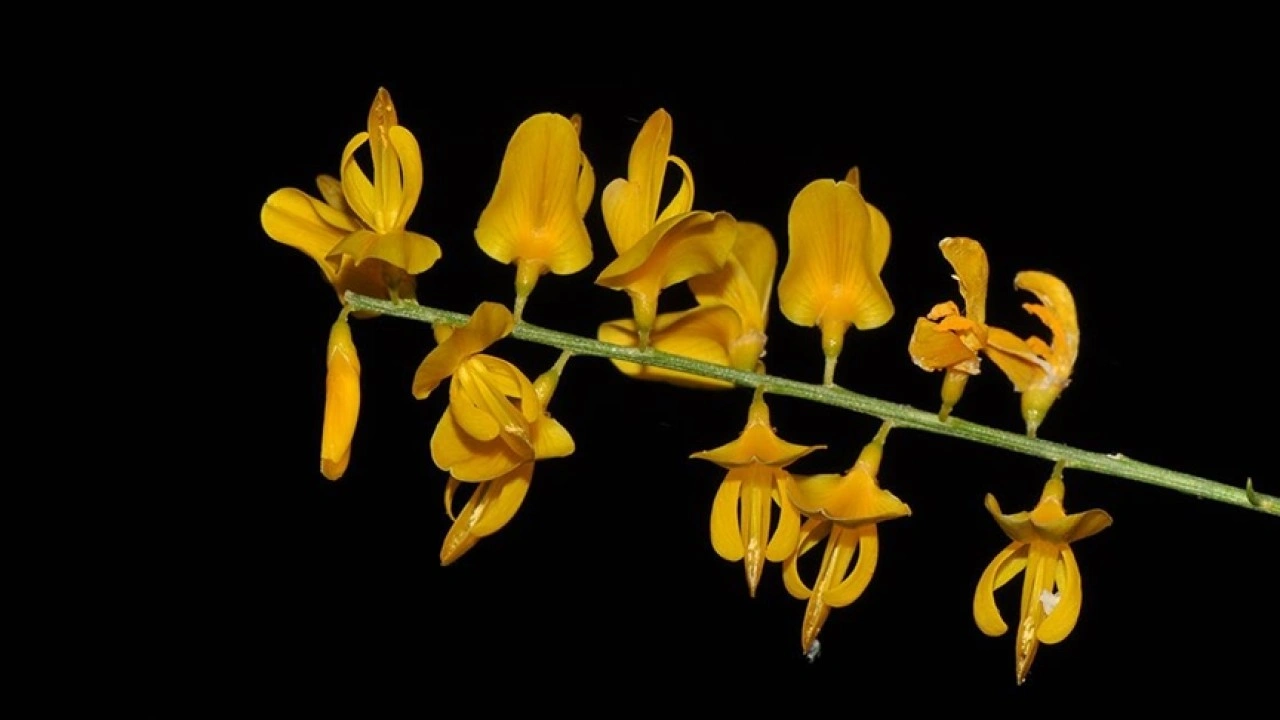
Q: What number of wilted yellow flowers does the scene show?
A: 2